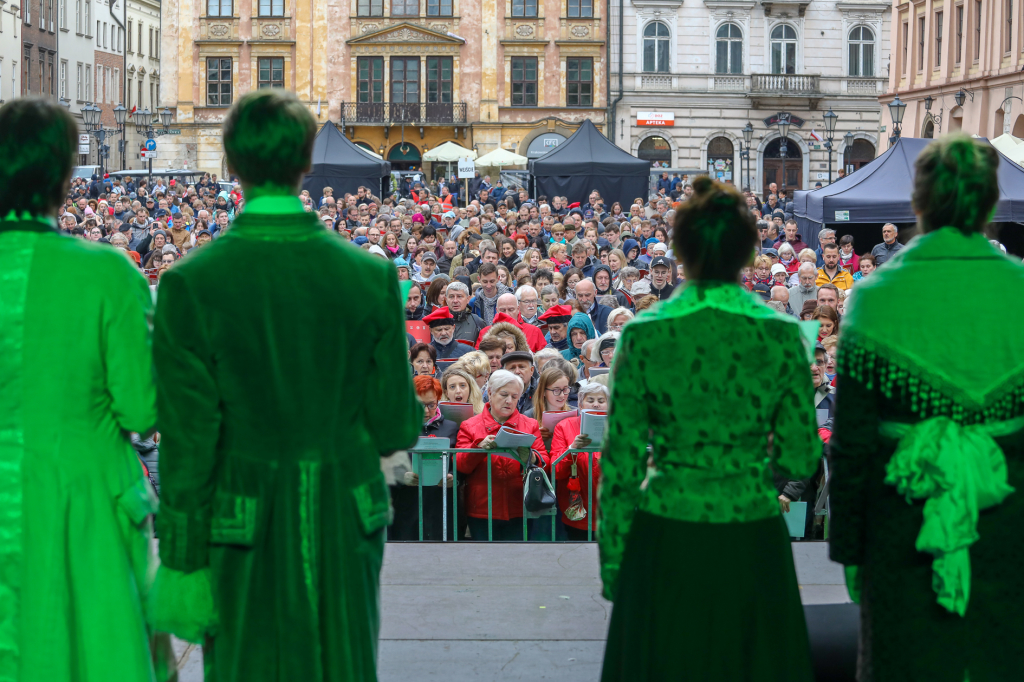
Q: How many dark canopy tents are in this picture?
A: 3